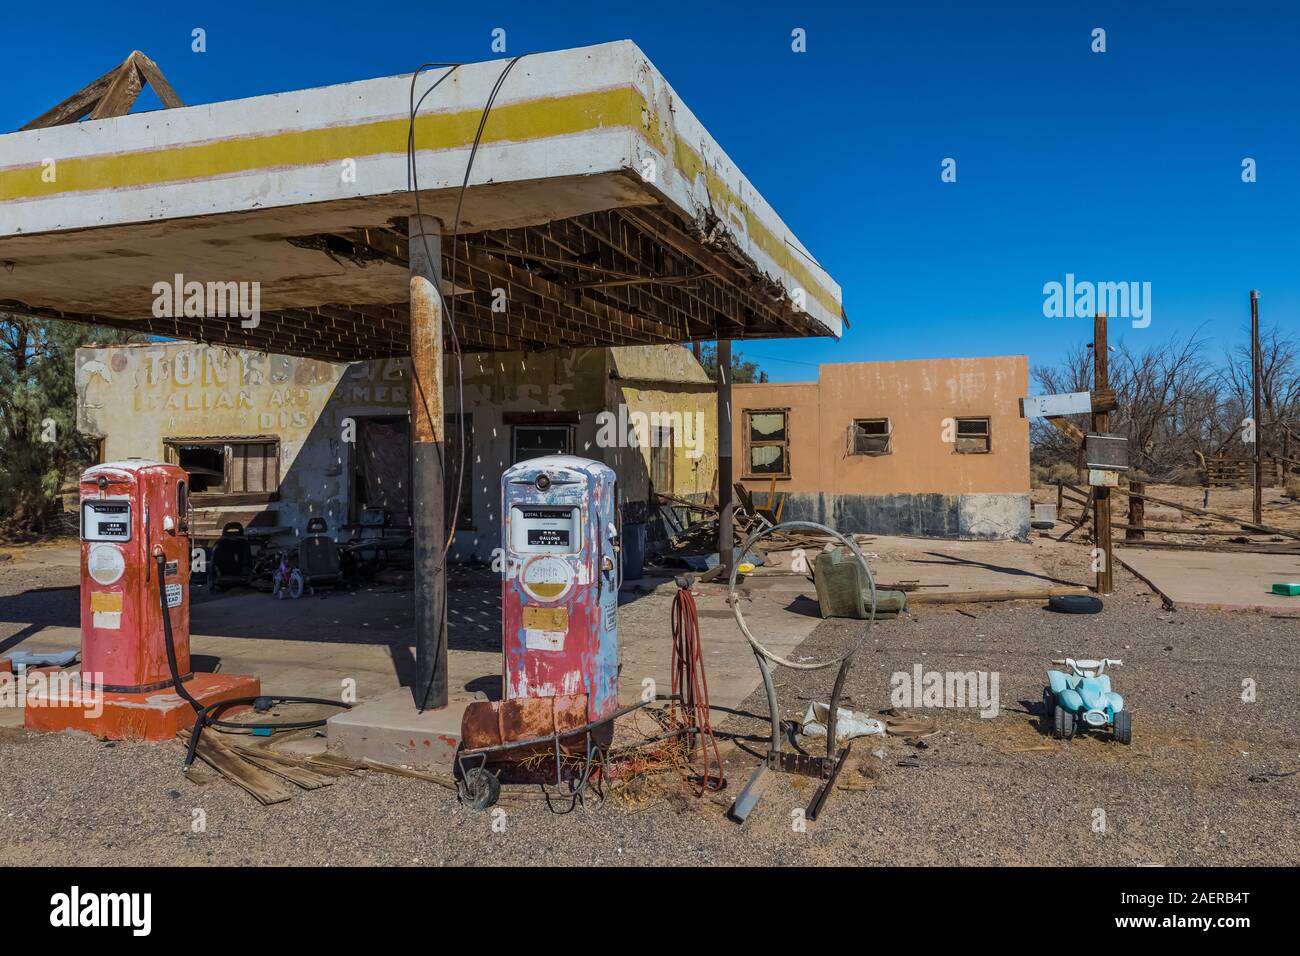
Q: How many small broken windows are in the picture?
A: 2